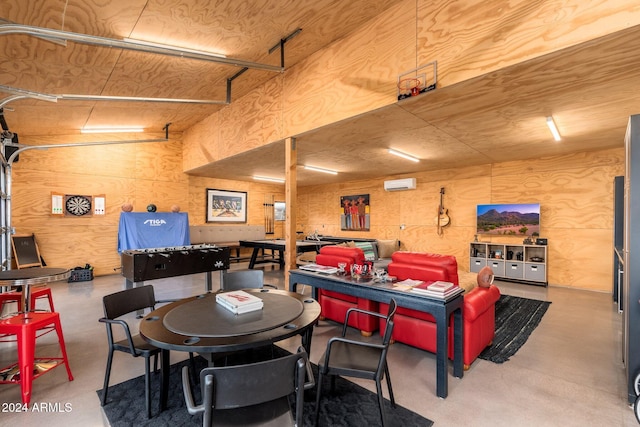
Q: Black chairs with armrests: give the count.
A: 4